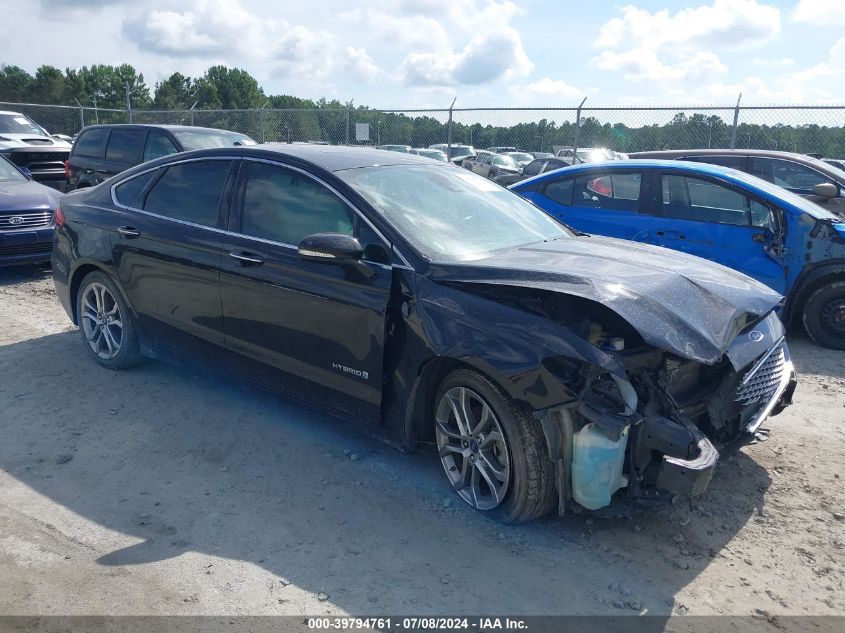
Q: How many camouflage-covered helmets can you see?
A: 0